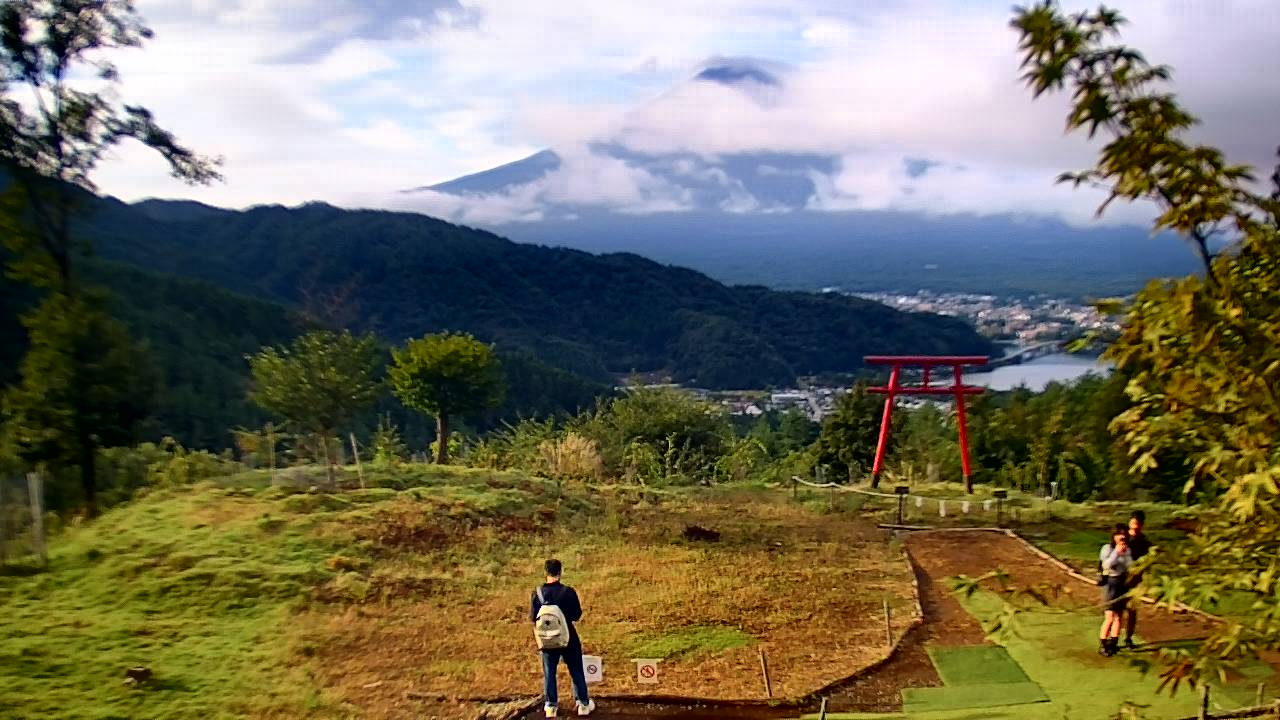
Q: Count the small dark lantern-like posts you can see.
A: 2